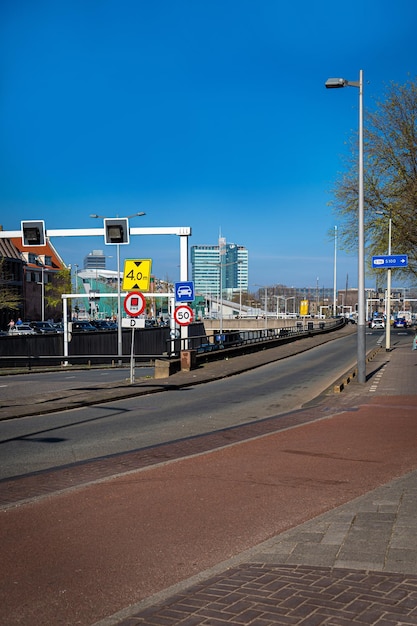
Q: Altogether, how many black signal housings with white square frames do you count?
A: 2